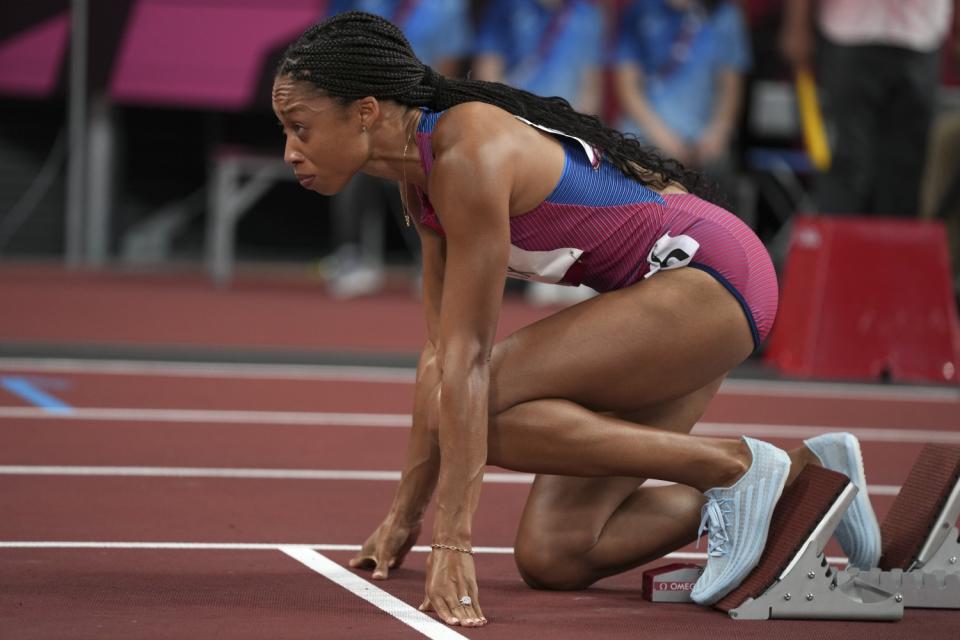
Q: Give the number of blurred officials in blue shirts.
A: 3